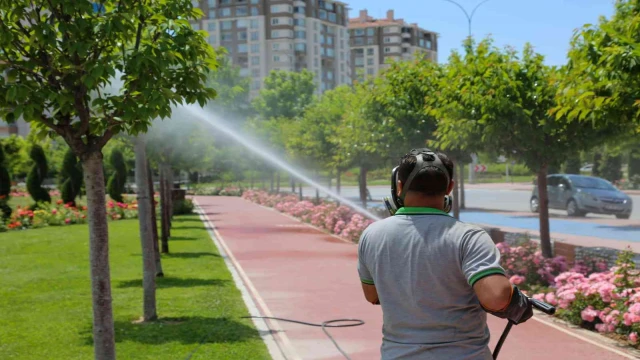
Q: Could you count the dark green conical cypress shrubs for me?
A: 4